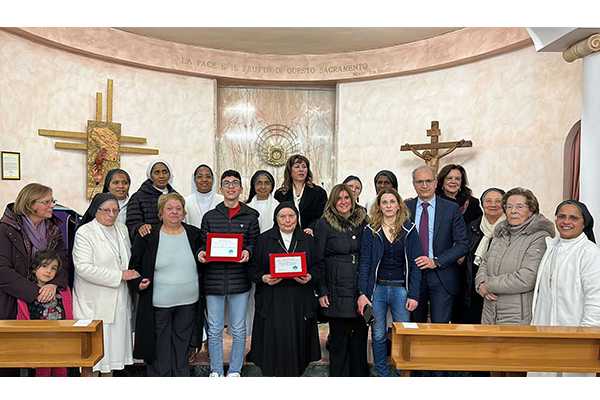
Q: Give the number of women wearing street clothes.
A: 7